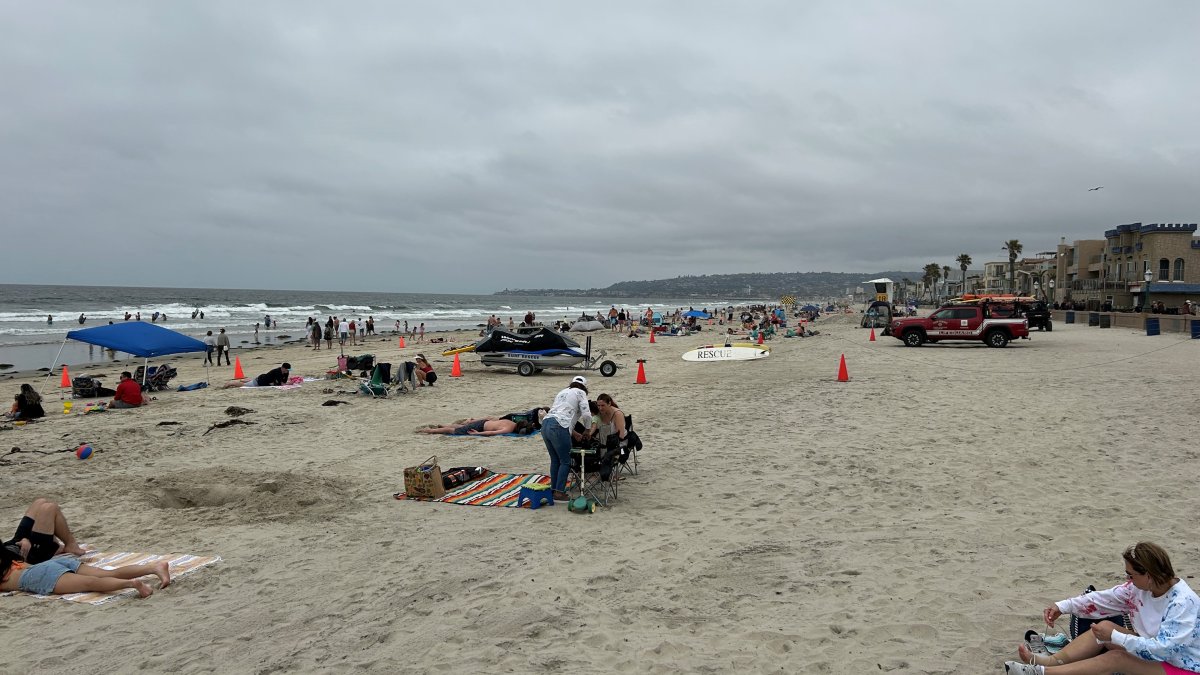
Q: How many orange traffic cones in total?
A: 9